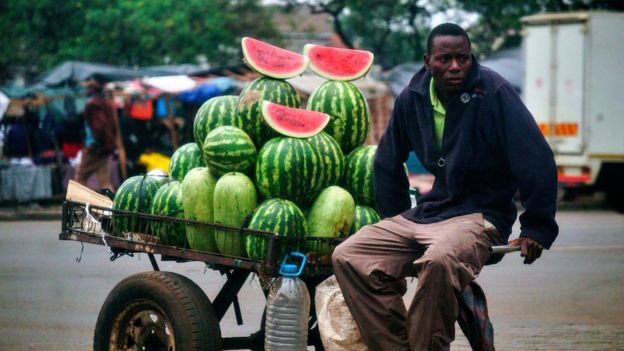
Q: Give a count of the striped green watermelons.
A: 12